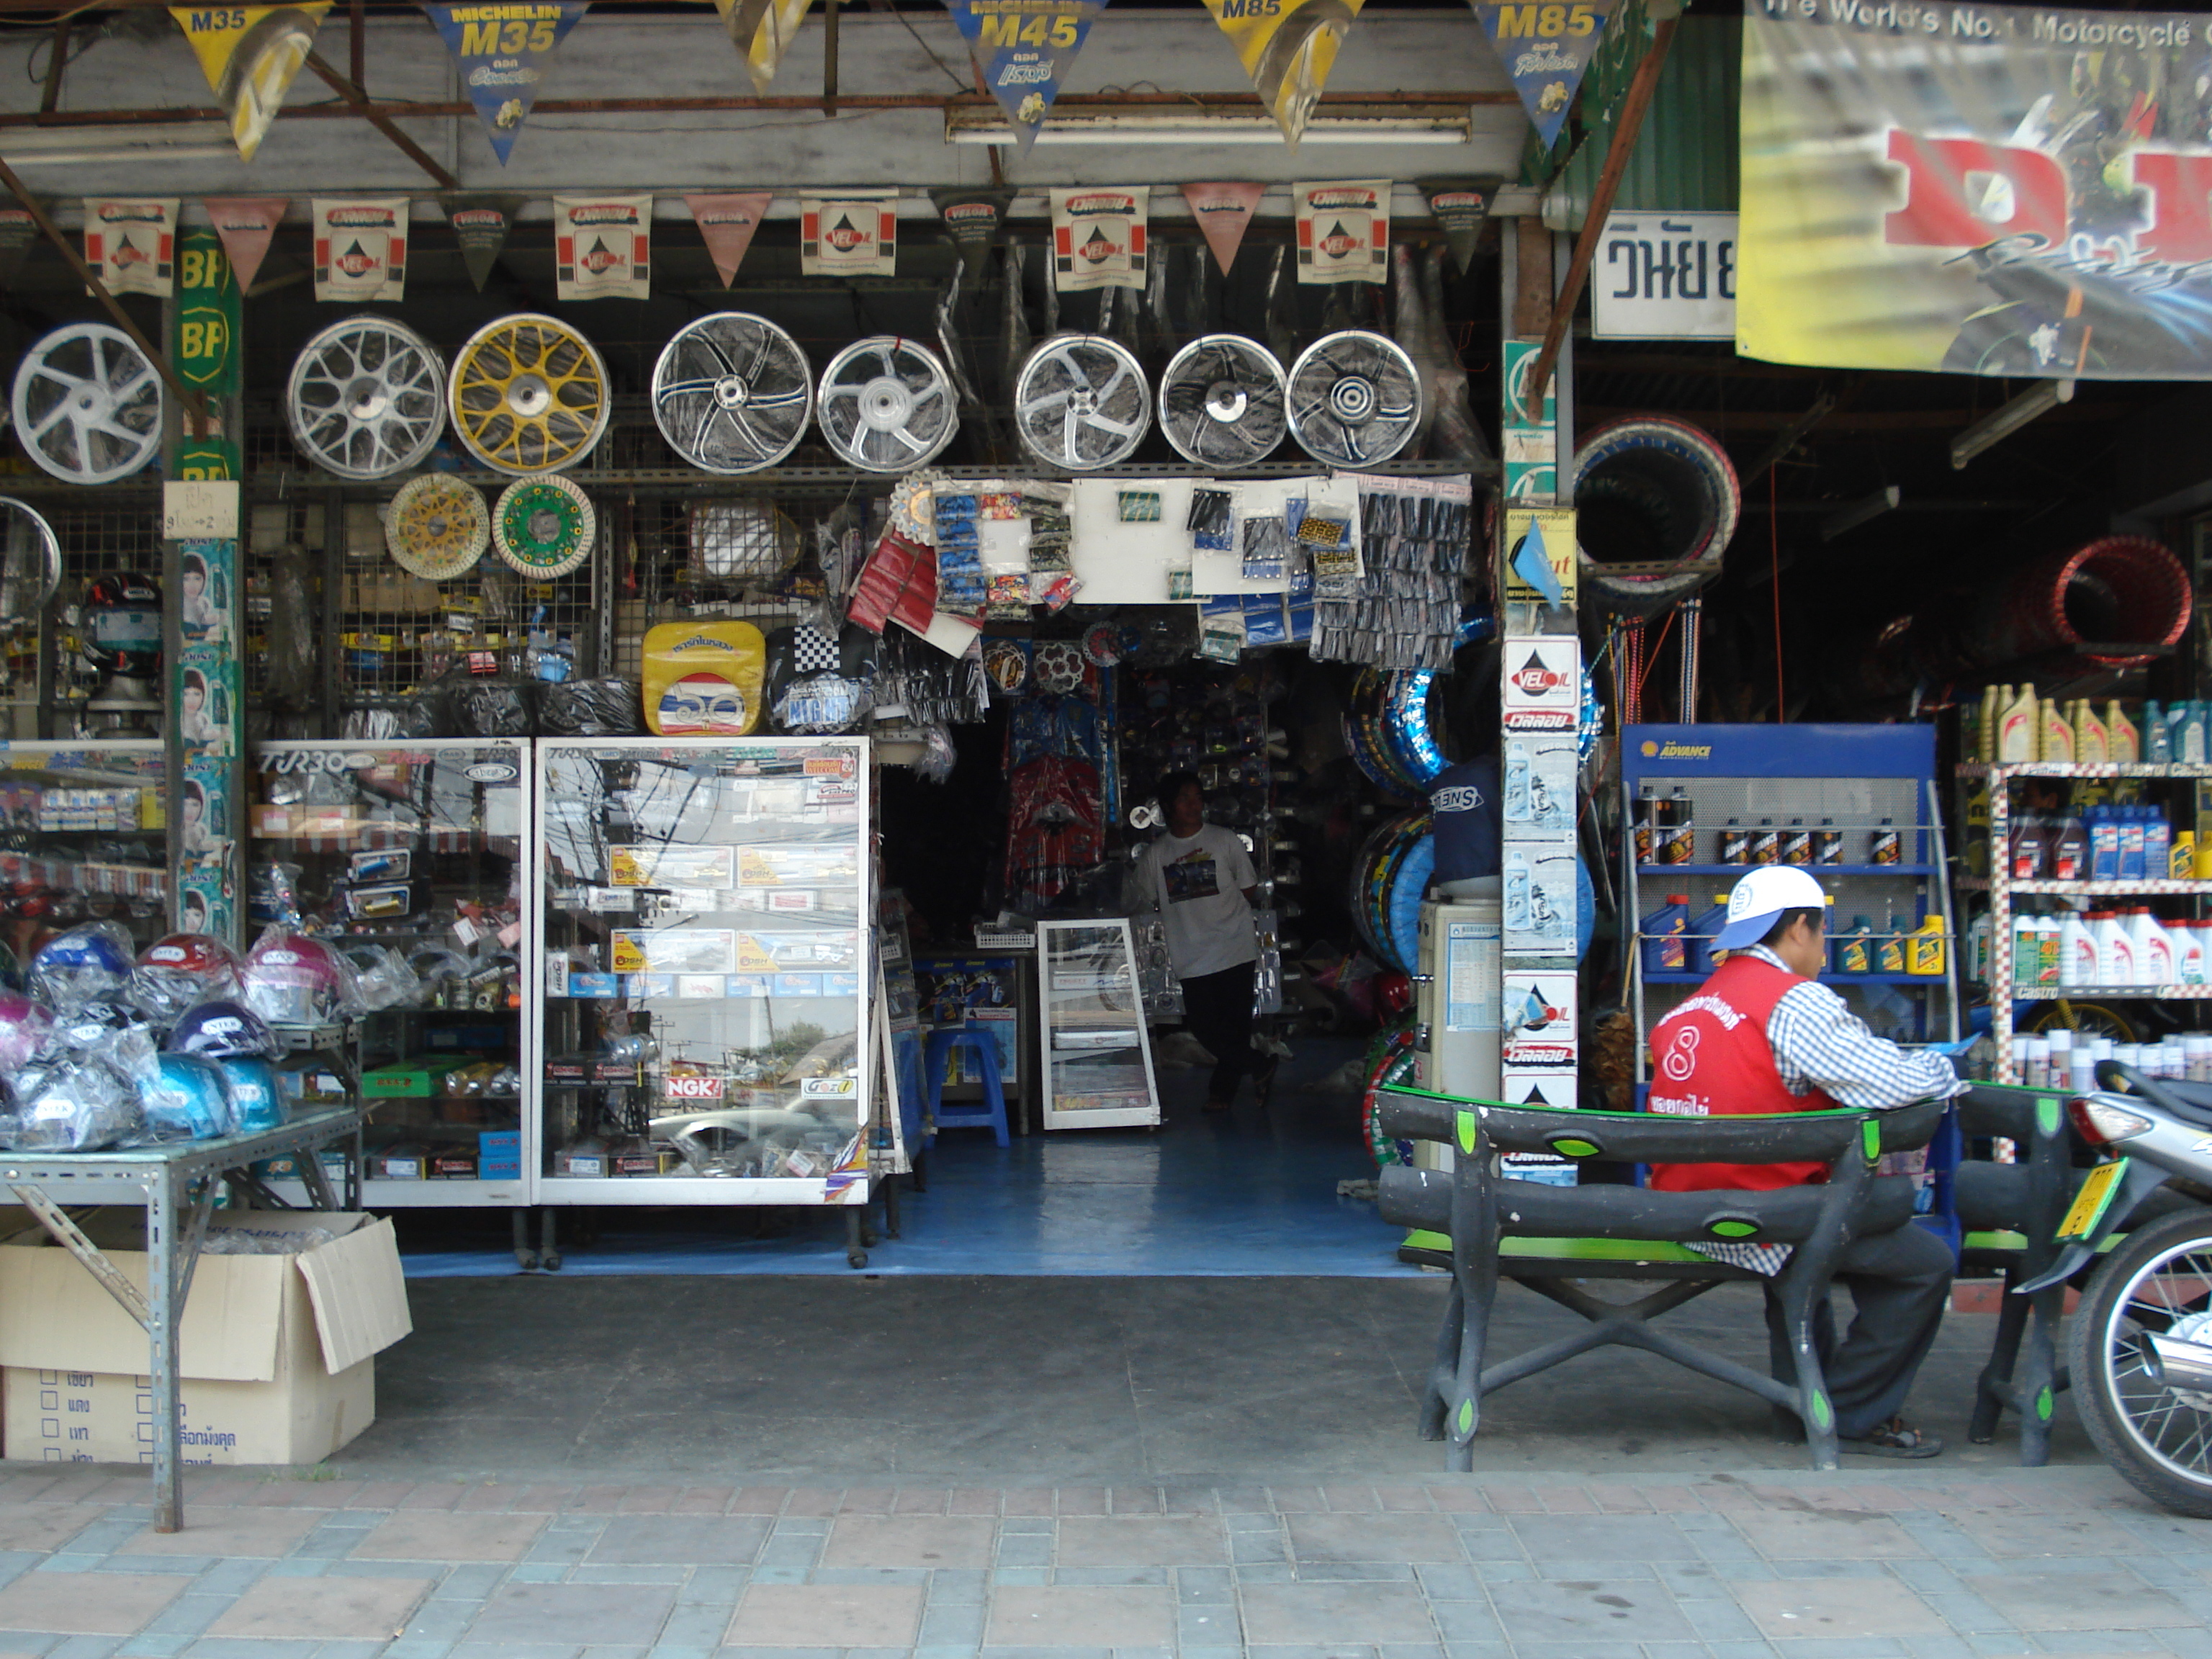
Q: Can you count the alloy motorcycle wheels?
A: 8